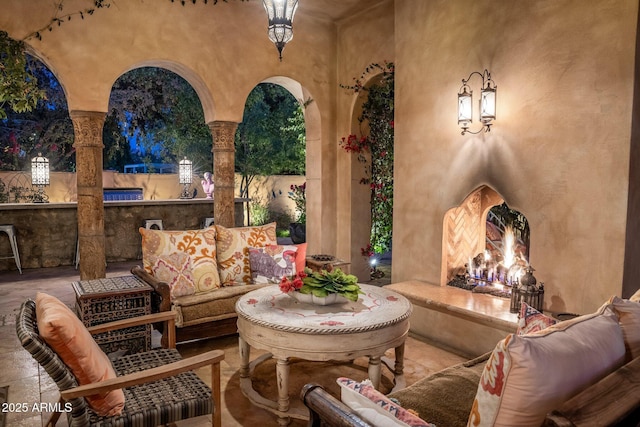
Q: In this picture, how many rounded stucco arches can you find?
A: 4